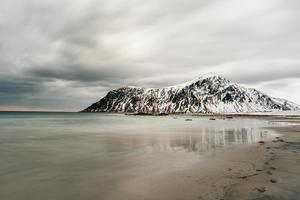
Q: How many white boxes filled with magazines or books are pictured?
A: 0